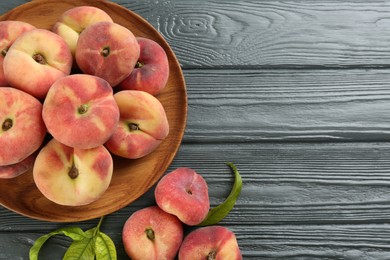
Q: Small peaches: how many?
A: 13